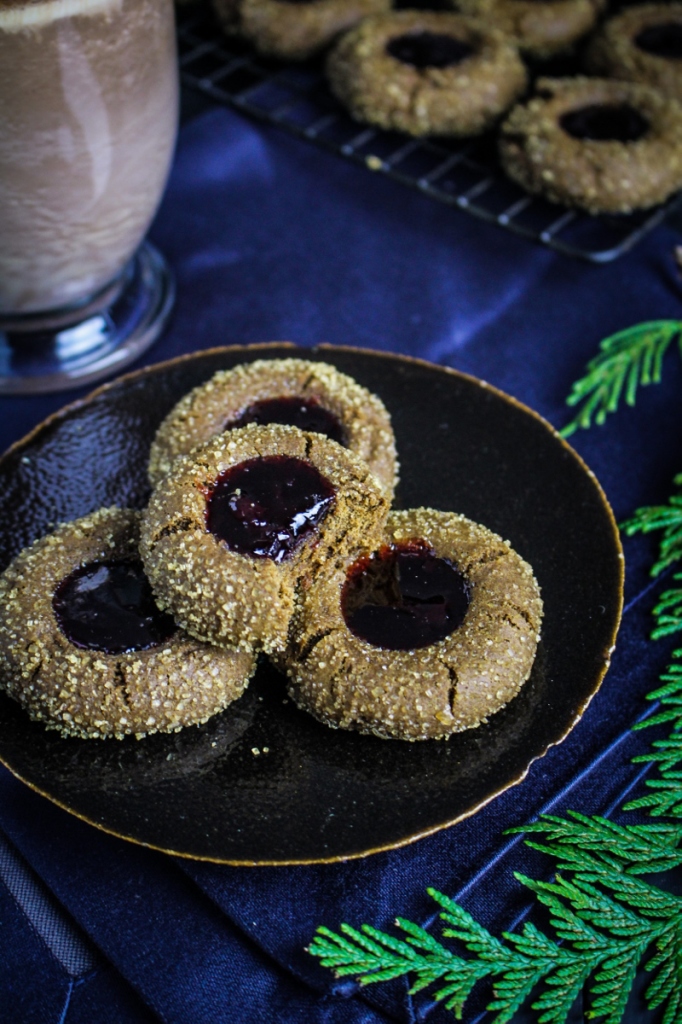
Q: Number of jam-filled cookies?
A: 9